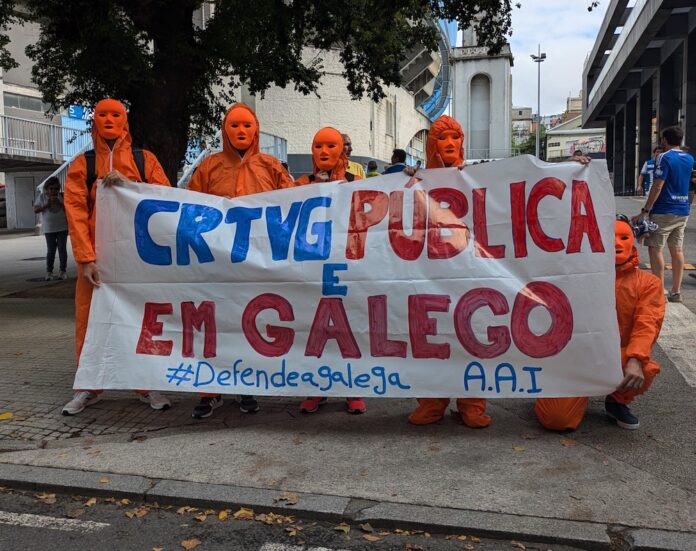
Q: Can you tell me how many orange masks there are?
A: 5